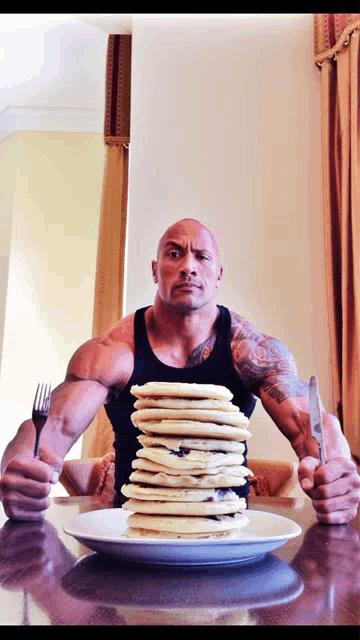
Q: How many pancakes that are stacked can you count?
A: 12